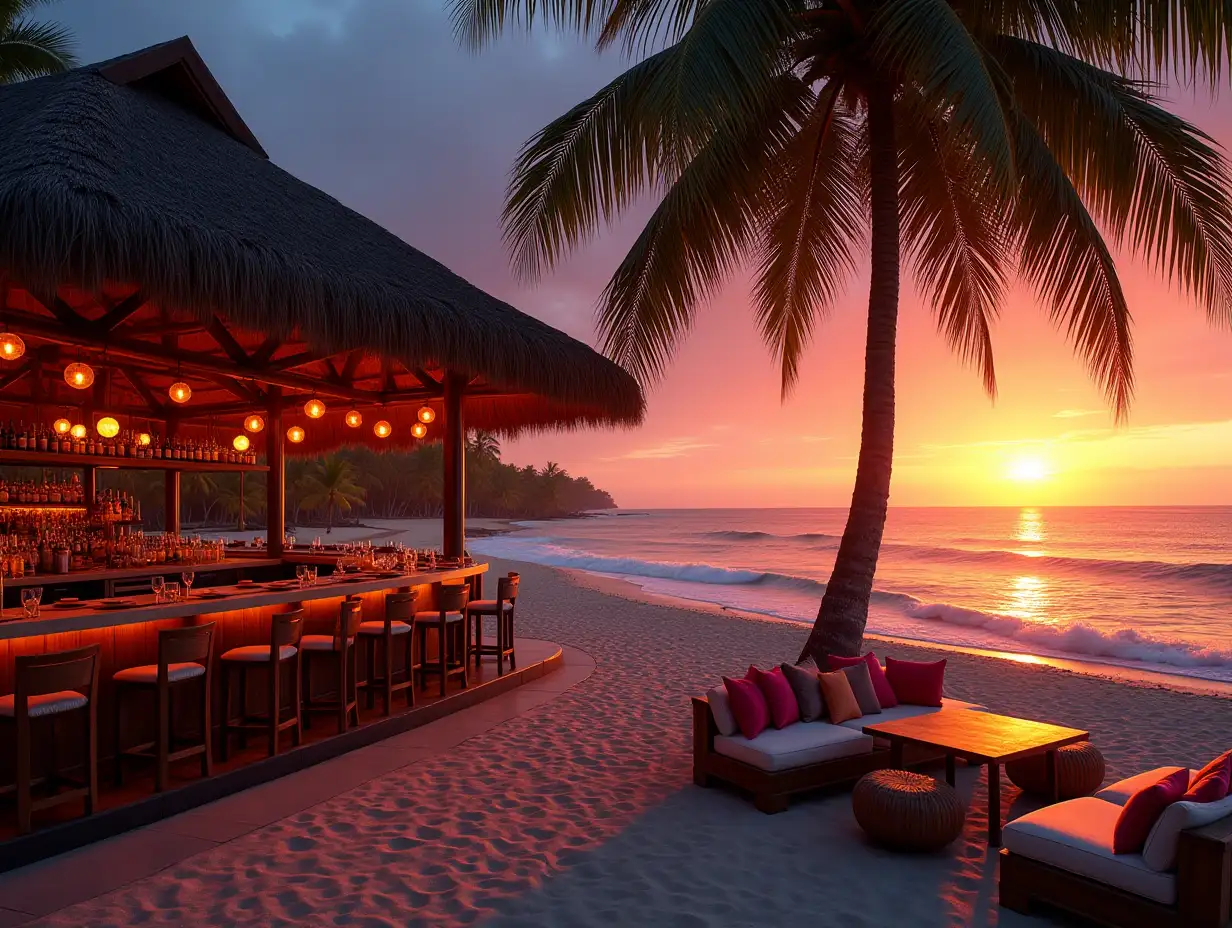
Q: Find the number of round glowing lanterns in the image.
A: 15